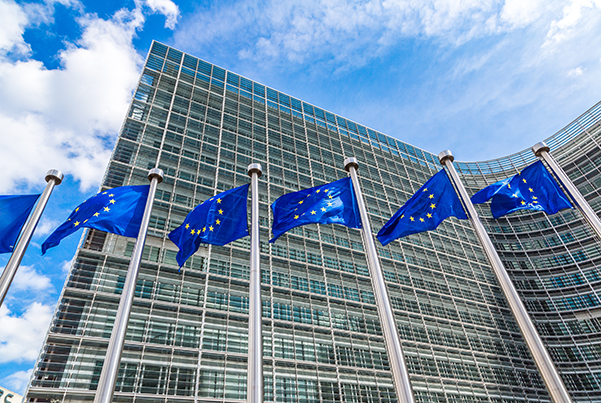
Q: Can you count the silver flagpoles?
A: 6